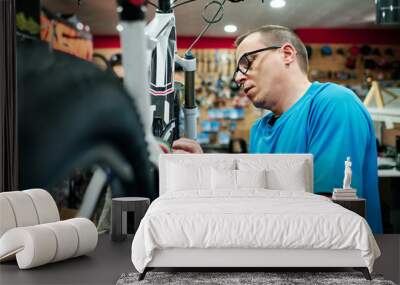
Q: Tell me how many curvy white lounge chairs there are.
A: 1